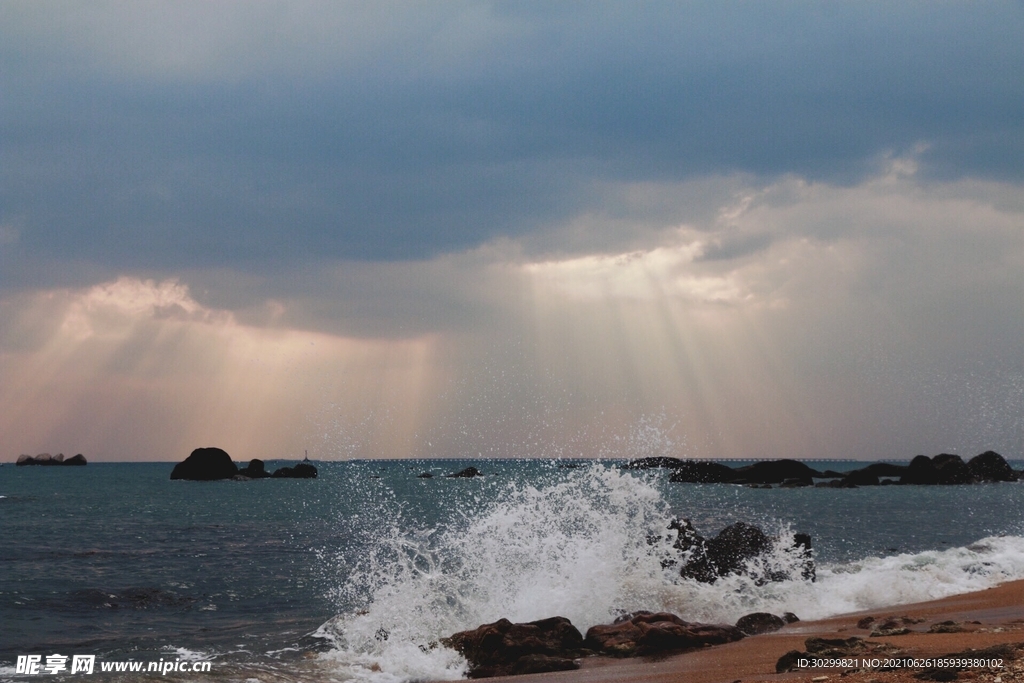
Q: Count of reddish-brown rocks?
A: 2